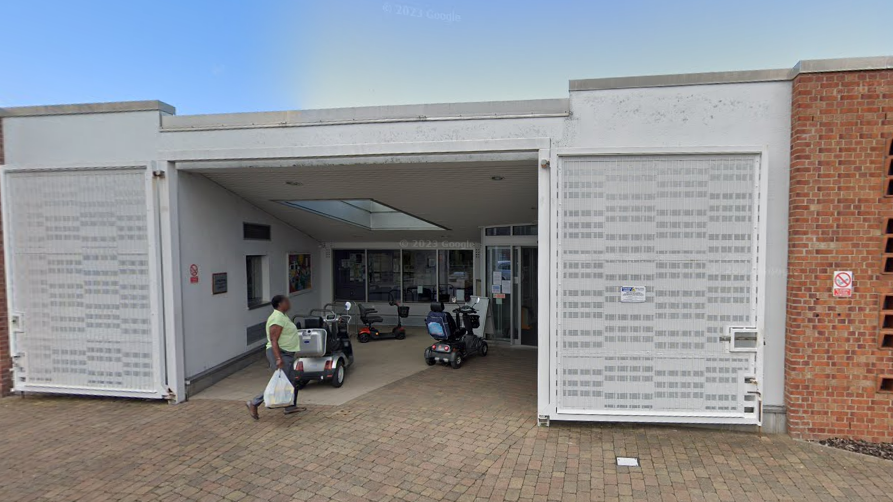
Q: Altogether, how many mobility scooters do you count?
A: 3